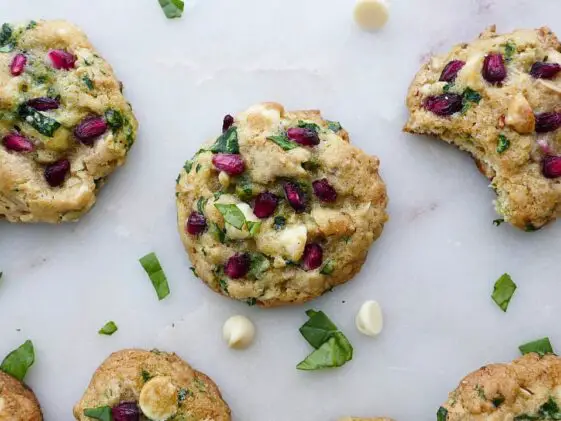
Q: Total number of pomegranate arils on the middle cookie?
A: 9